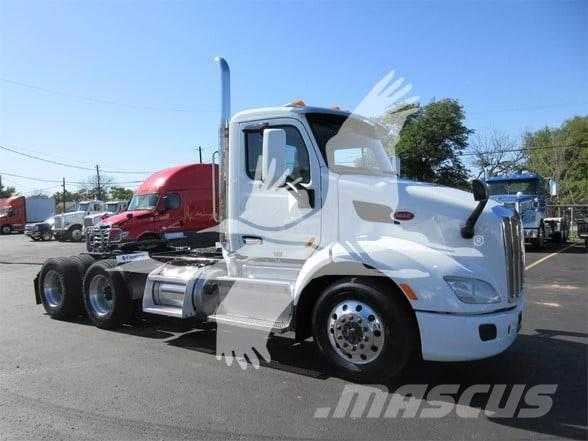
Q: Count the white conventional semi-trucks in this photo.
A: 3